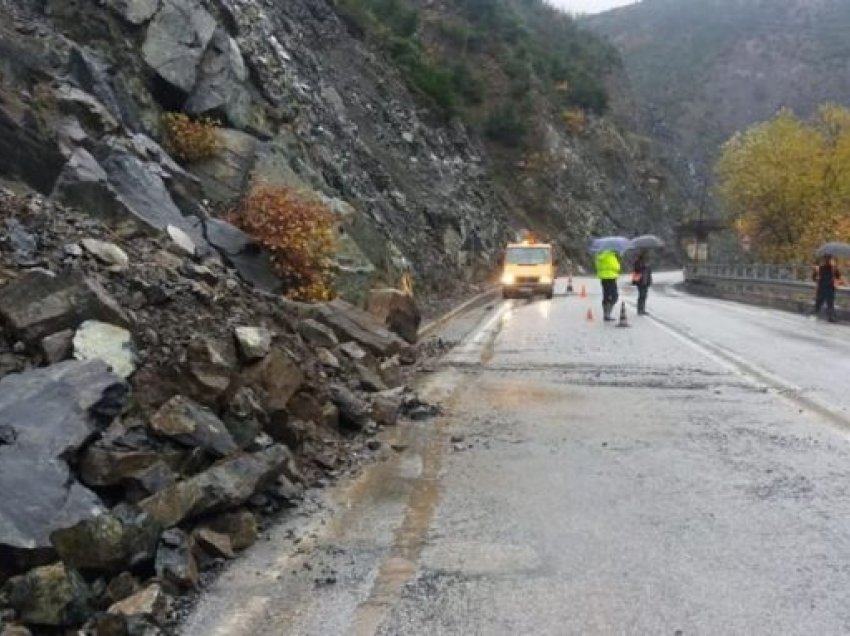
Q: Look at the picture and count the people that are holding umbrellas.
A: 3